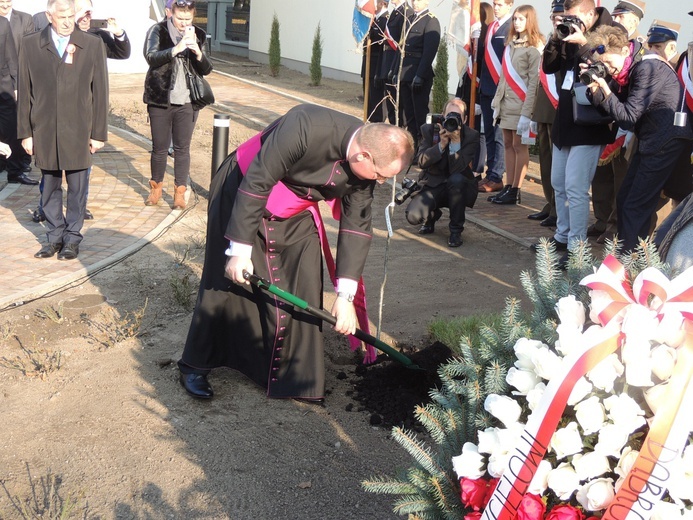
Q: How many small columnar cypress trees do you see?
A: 3